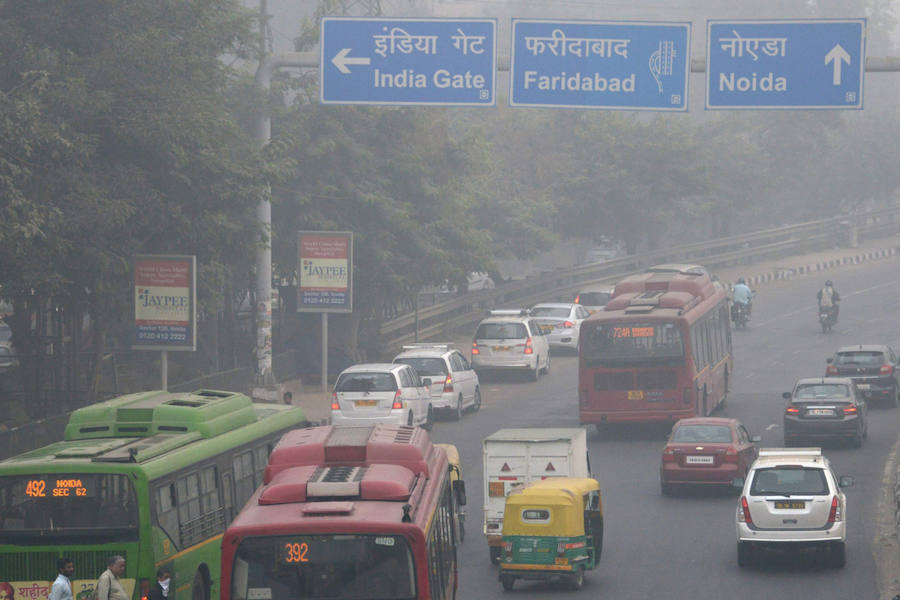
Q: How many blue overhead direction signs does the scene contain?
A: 3